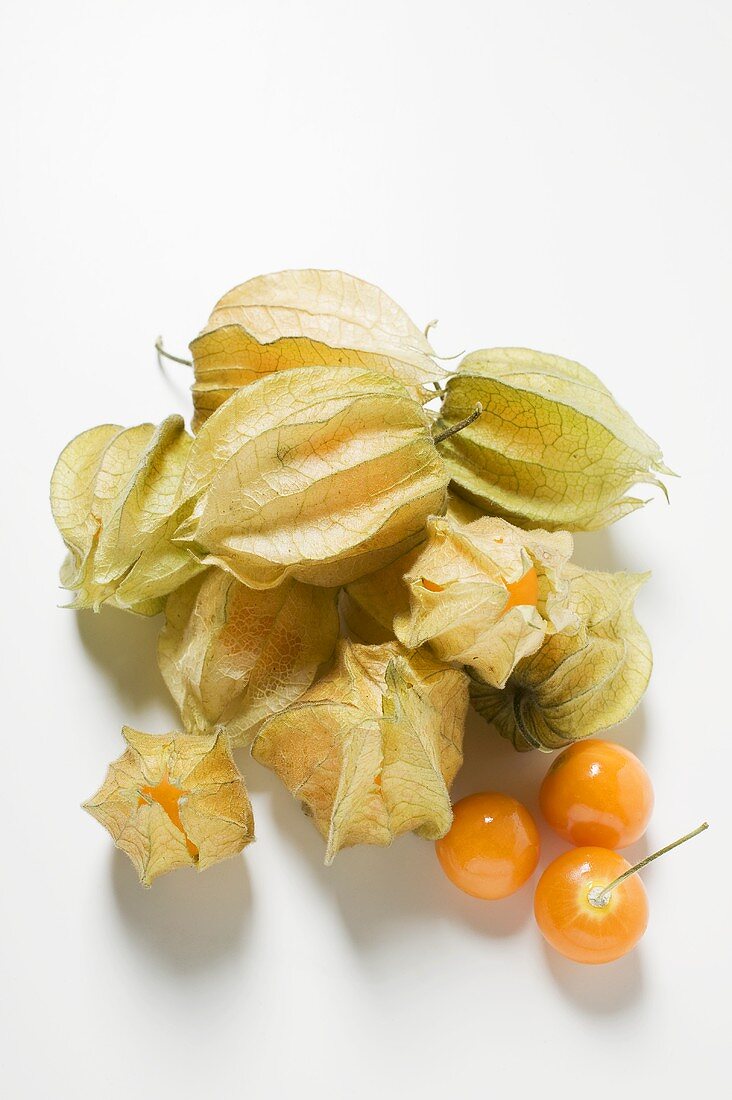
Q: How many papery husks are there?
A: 9